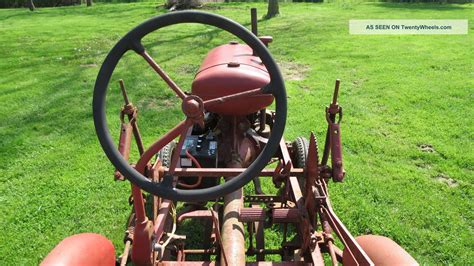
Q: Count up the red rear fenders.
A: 2